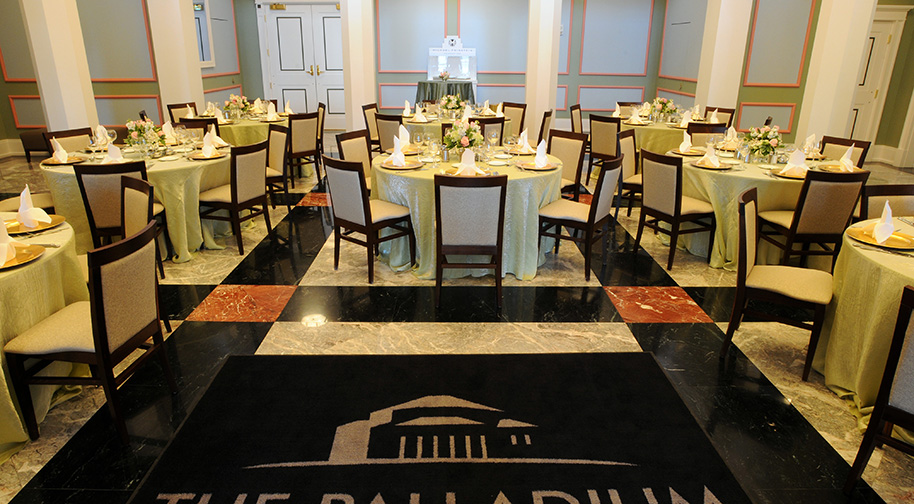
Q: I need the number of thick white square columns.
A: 6